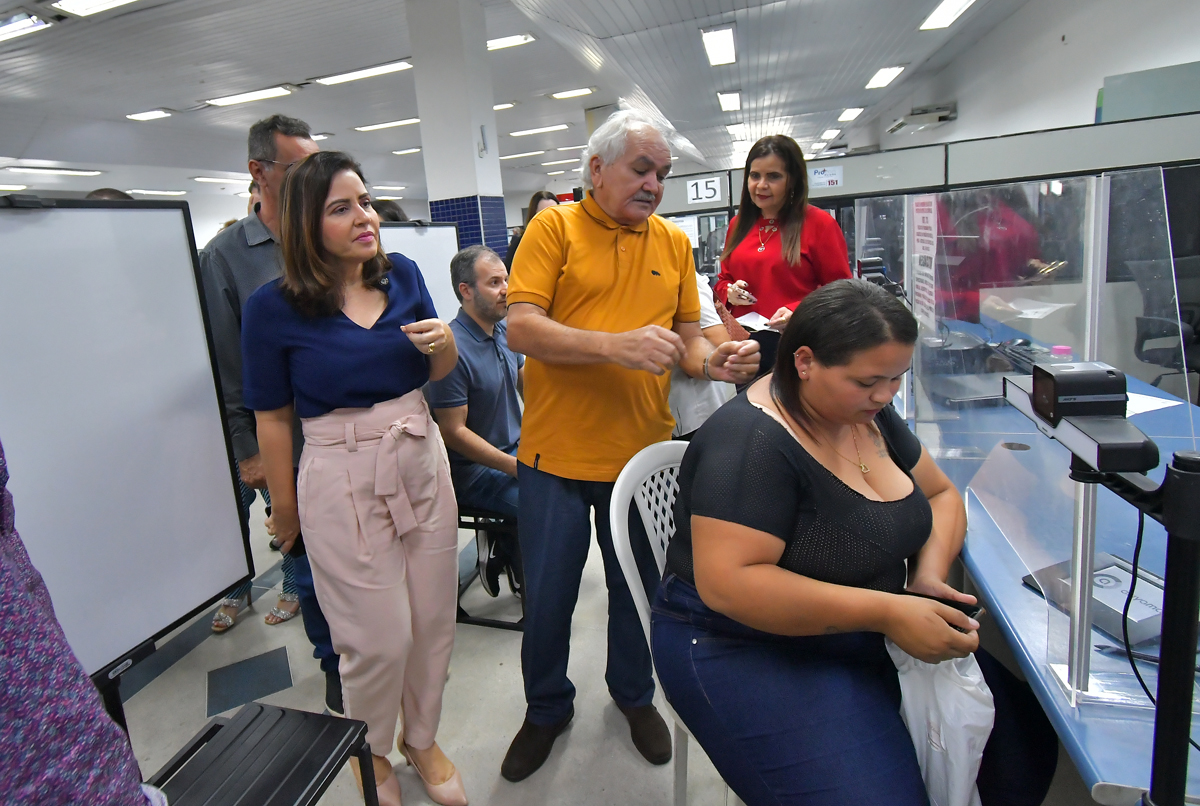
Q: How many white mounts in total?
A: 2